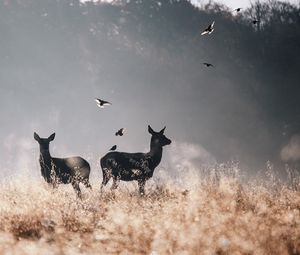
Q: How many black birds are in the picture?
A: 7